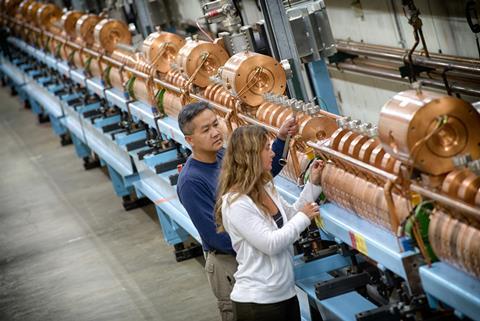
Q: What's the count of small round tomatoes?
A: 0